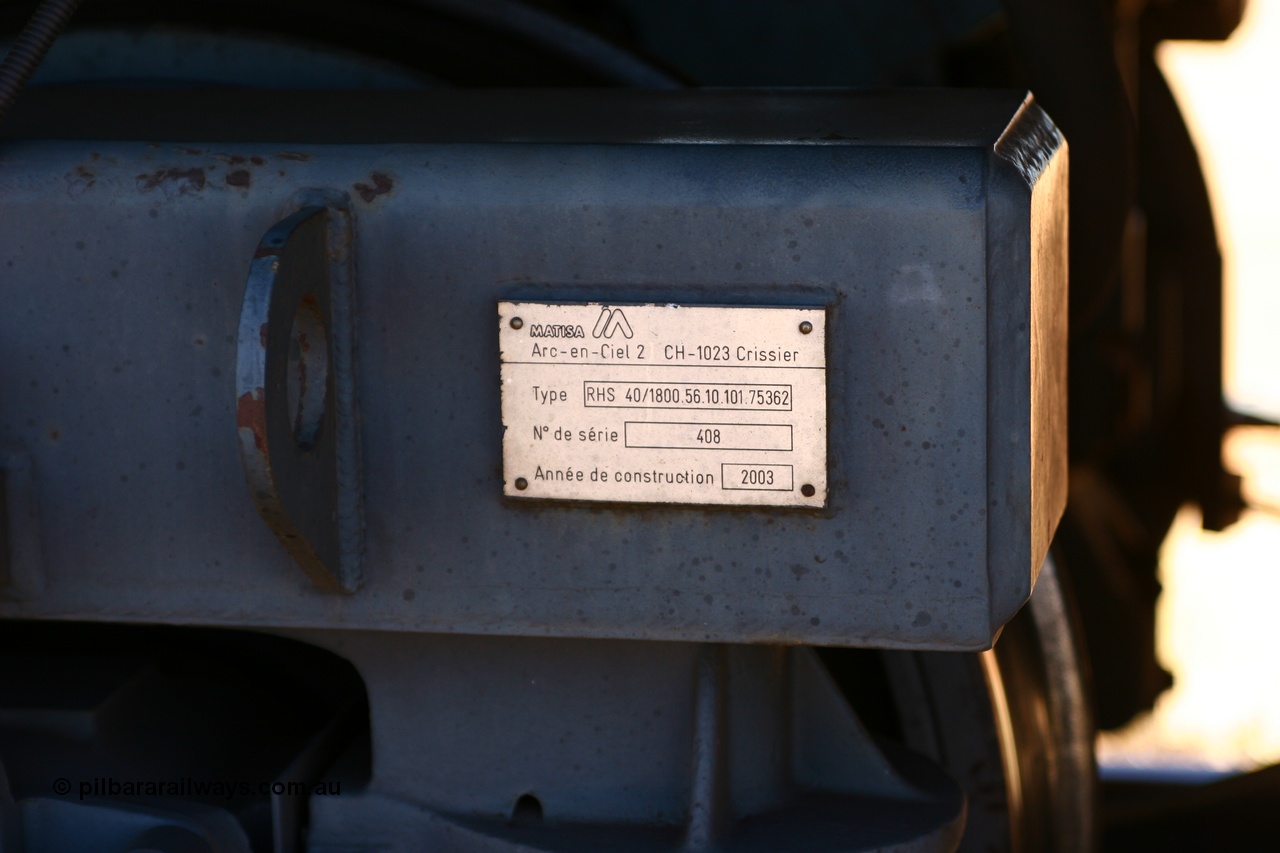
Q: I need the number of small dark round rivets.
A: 4